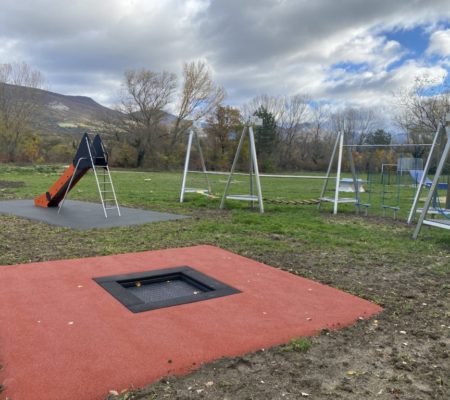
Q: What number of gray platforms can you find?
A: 1